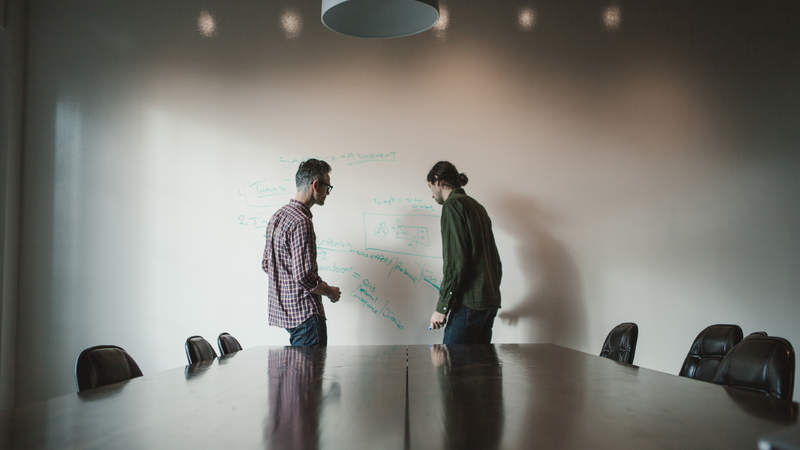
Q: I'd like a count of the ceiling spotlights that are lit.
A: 5